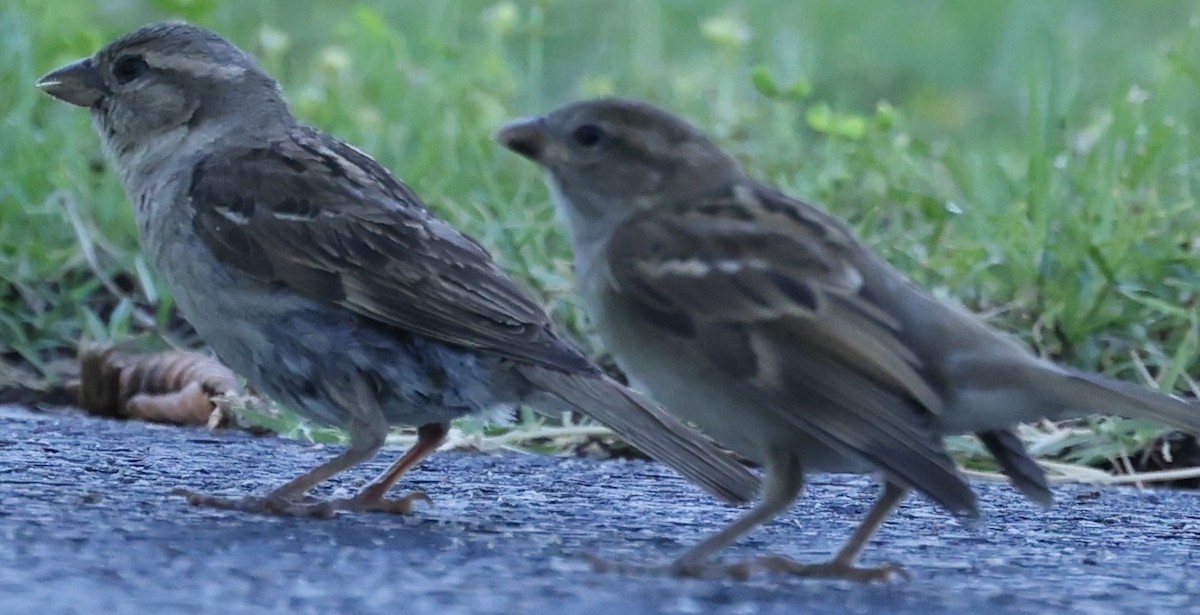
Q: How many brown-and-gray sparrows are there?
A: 2